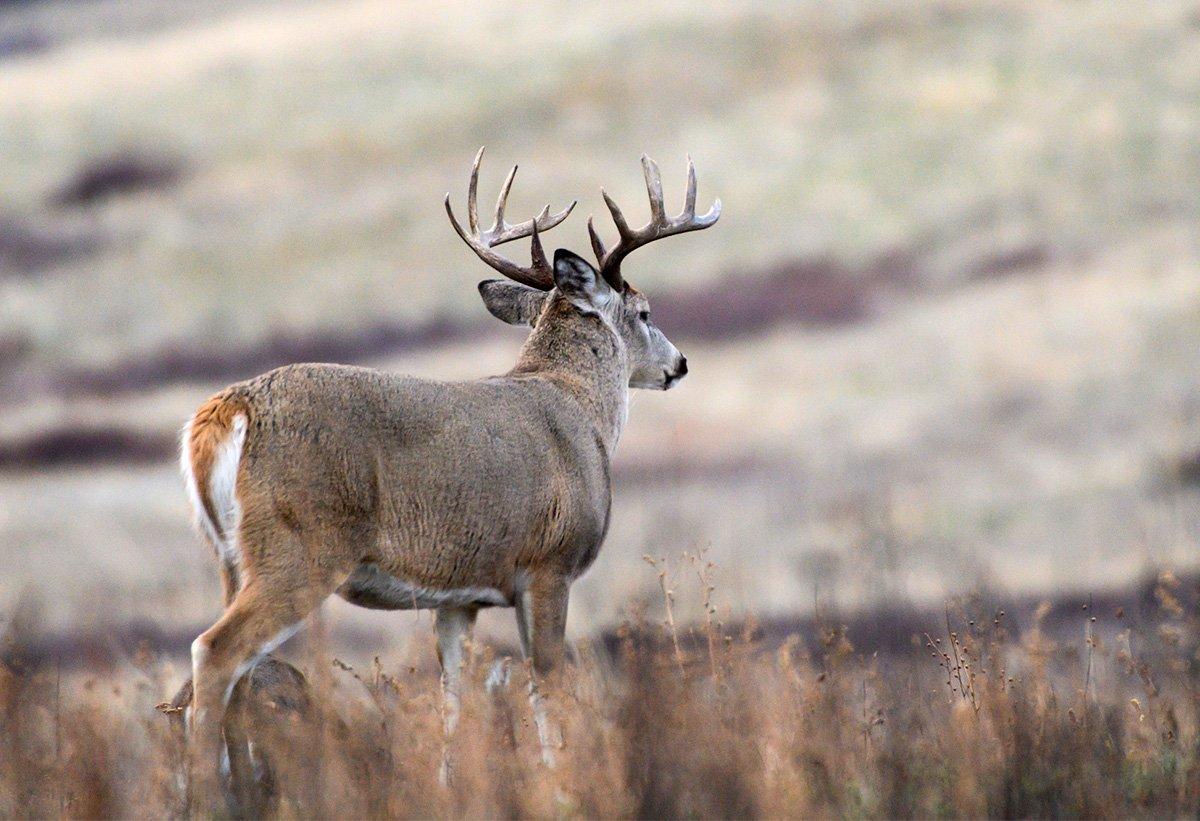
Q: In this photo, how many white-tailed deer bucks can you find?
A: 1